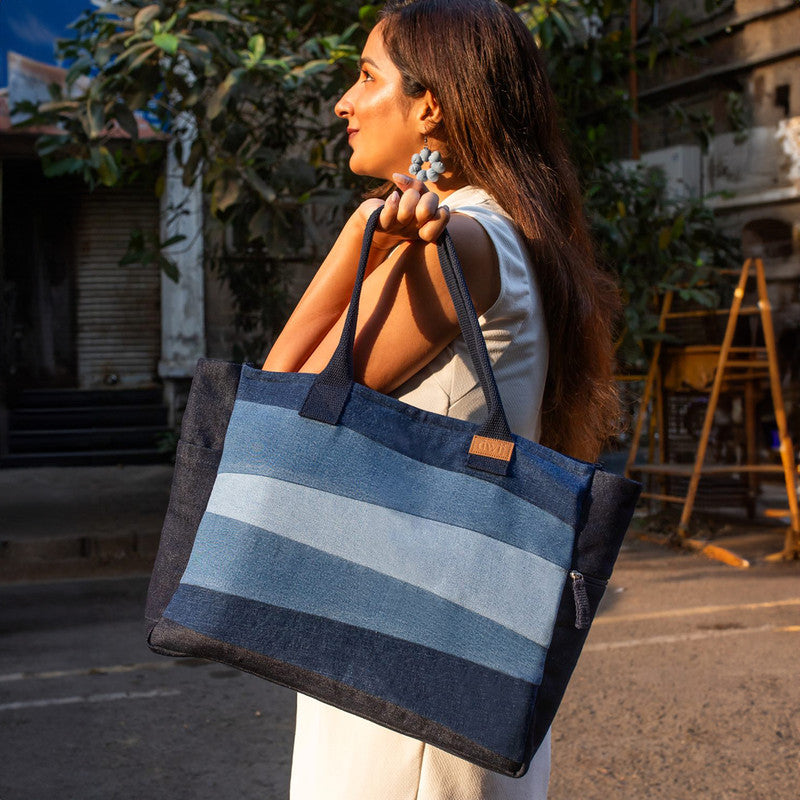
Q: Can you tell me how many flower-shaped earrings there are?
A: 1